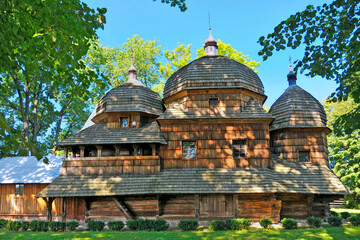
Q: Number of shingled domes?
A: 3